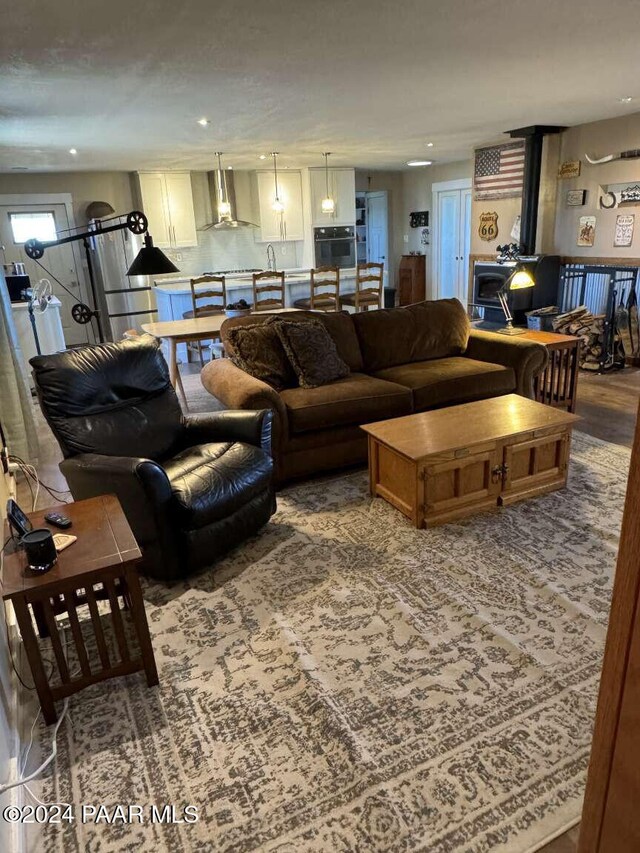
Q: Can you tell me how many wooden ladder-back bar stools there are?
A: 4